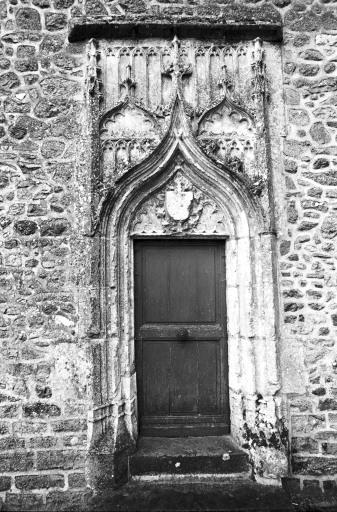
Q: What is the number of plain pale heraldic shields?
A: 1